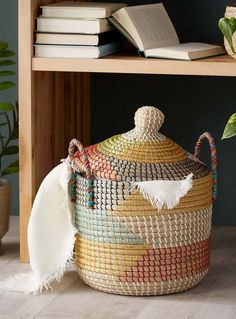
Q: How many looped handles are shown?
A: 2